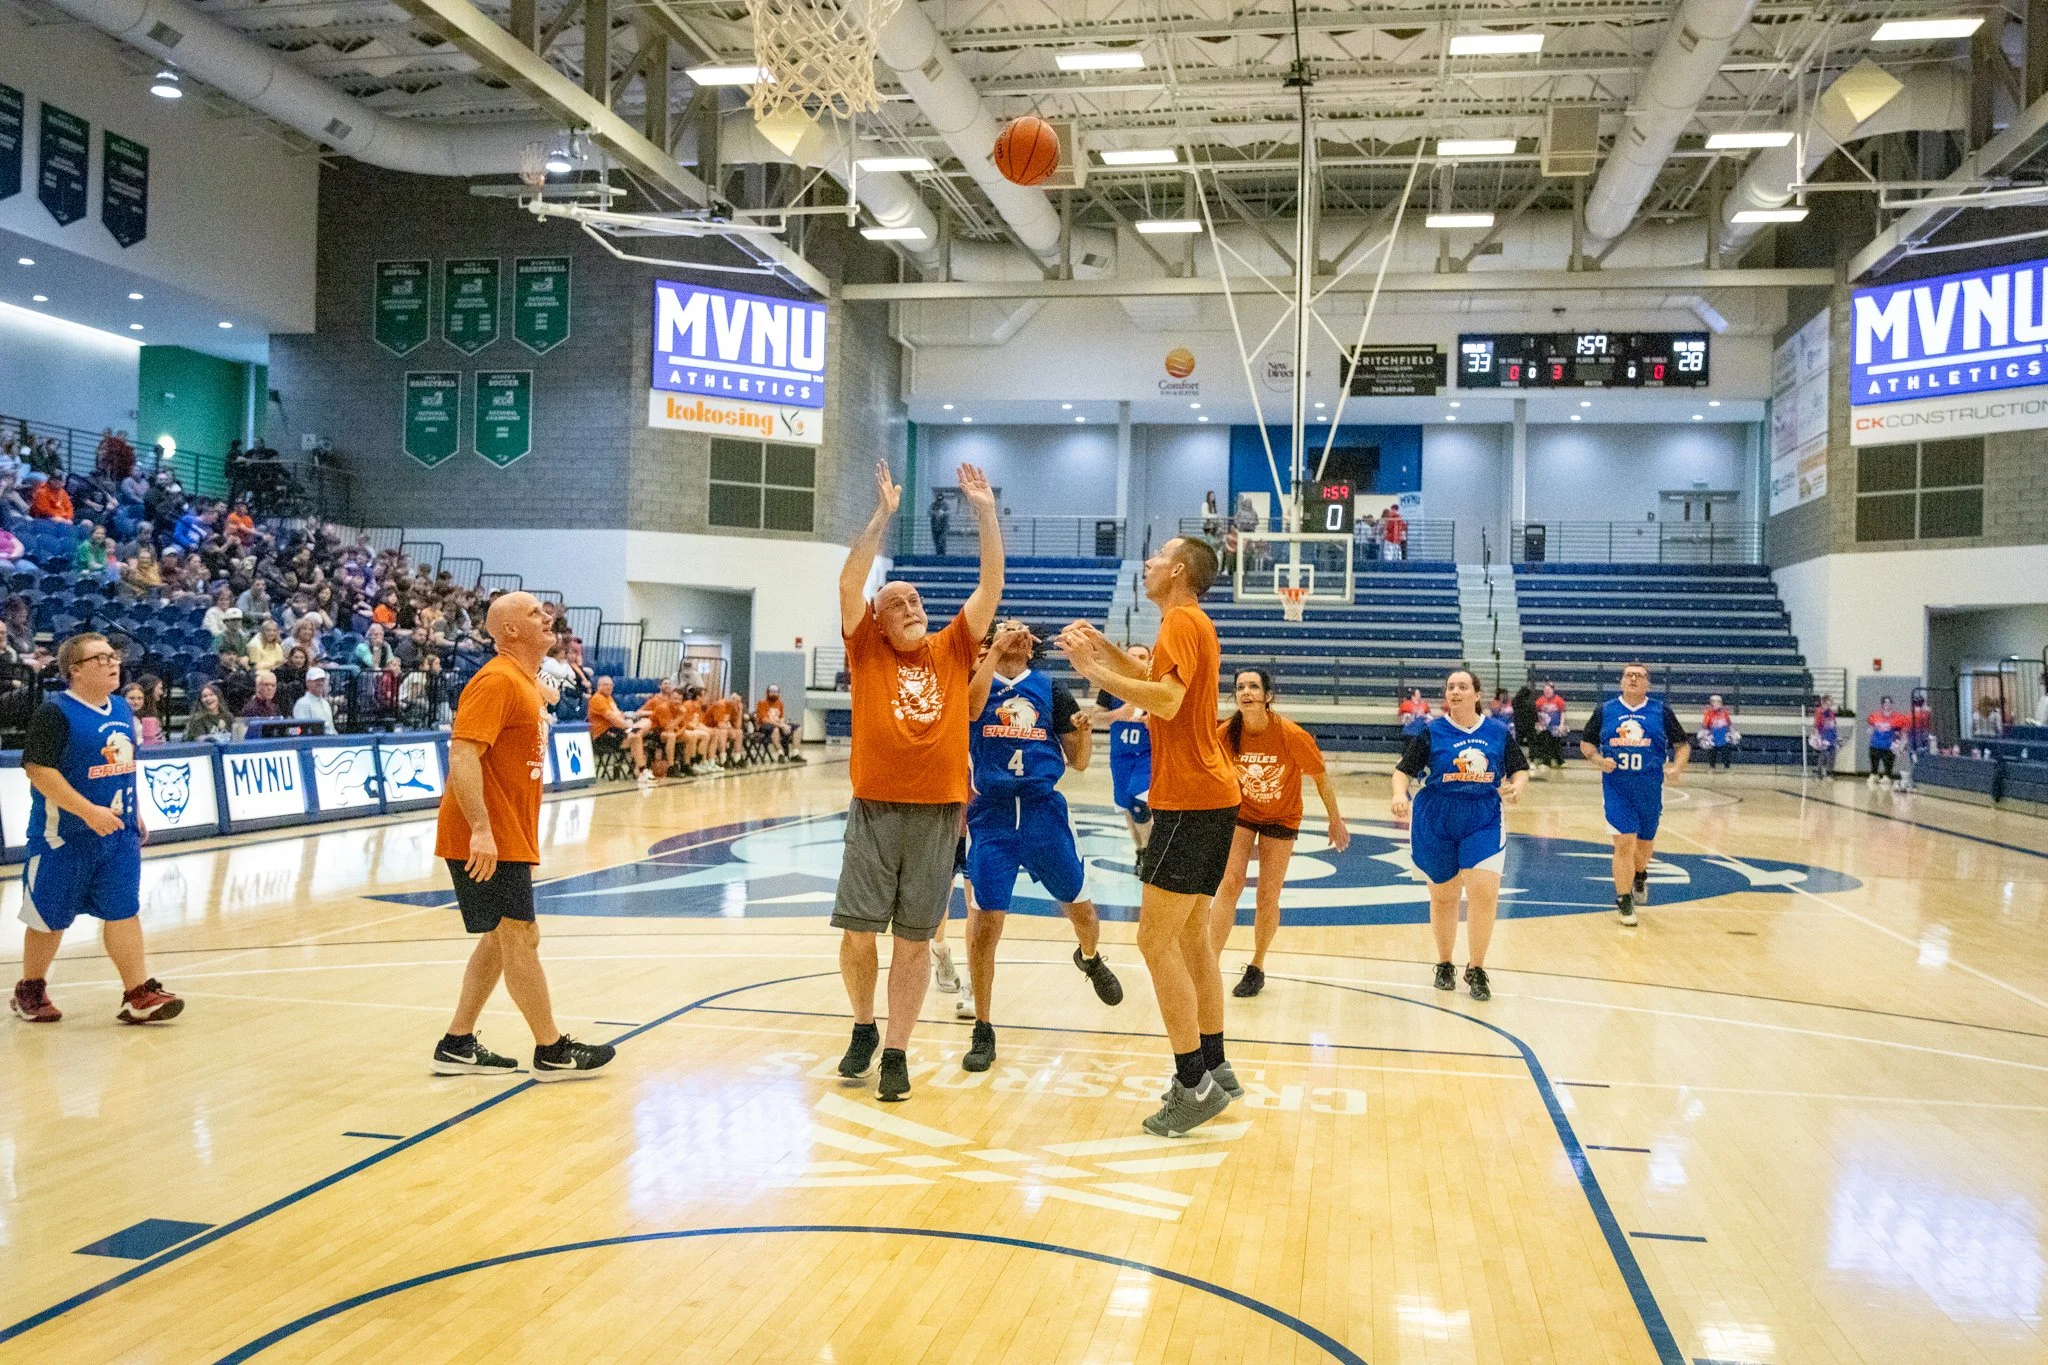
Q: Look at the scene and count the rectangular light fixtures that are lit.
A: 12